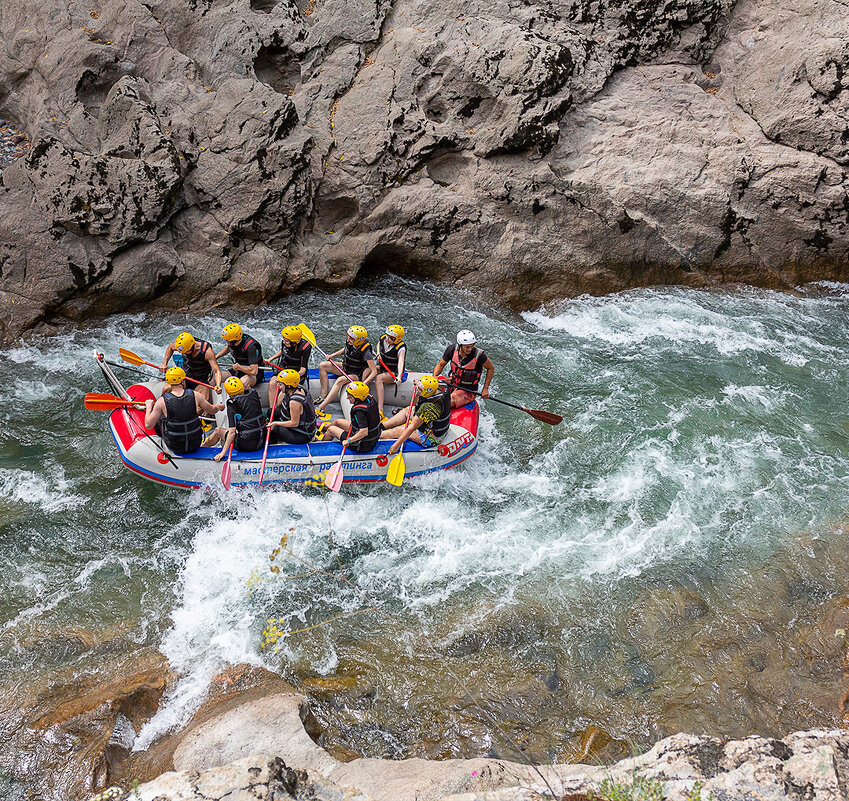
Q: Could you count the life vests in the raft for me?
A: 11